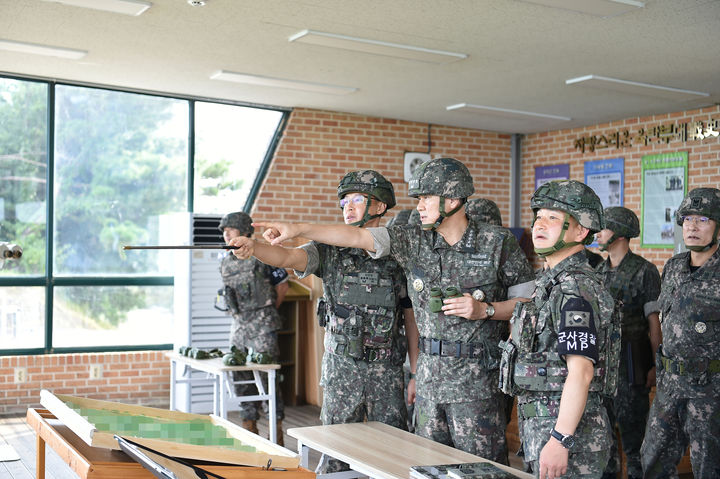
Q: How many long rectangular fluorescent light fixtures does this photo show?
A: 7